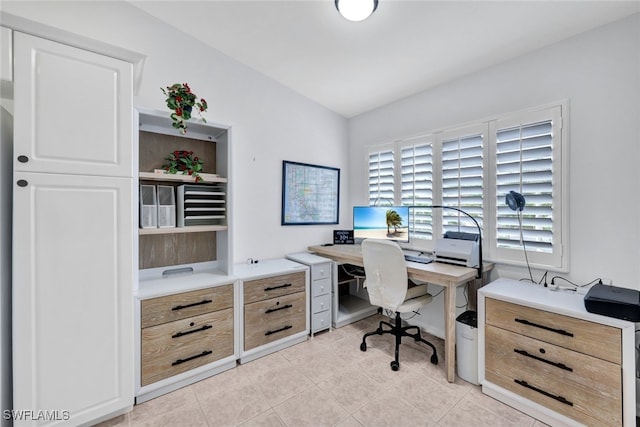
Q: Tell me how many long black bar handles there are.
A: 9